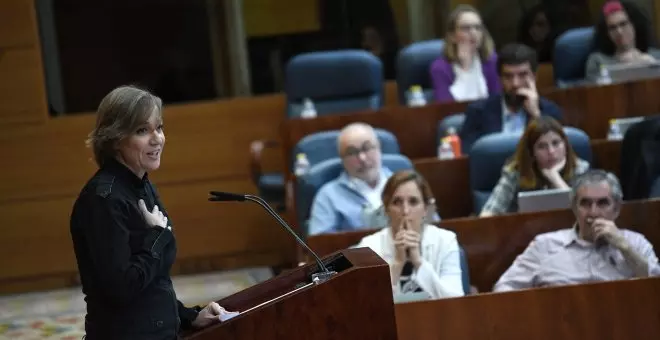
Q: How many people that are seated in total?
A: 7